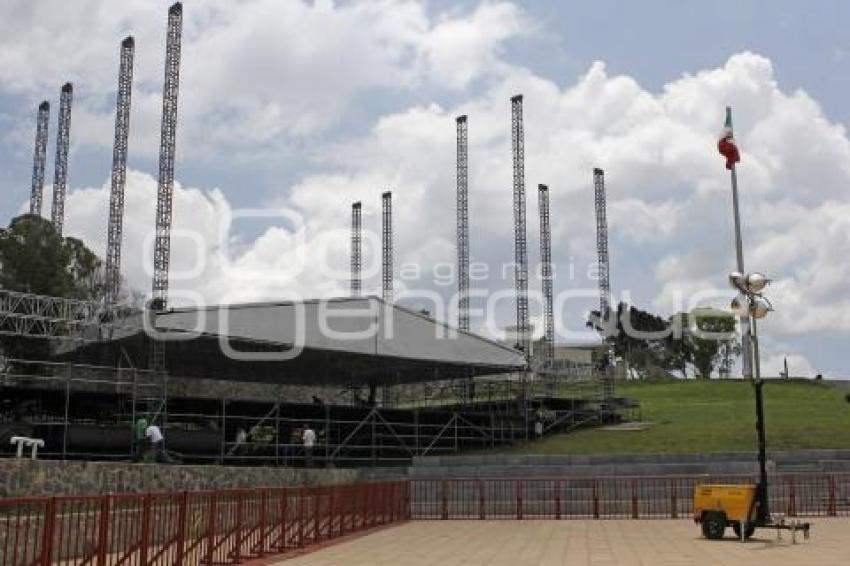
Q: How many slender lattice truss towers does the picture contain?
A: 10